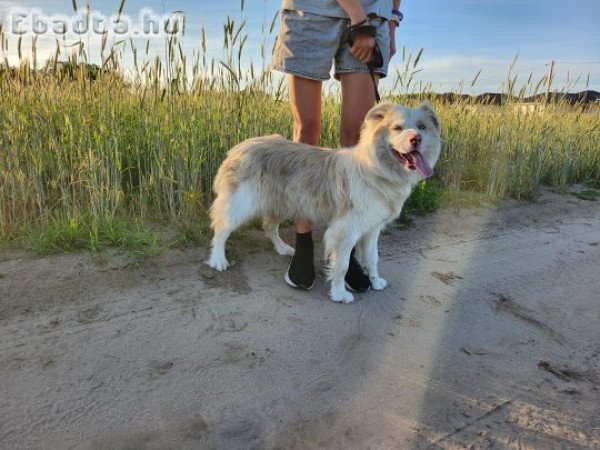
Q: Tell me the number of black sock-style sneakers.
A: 2